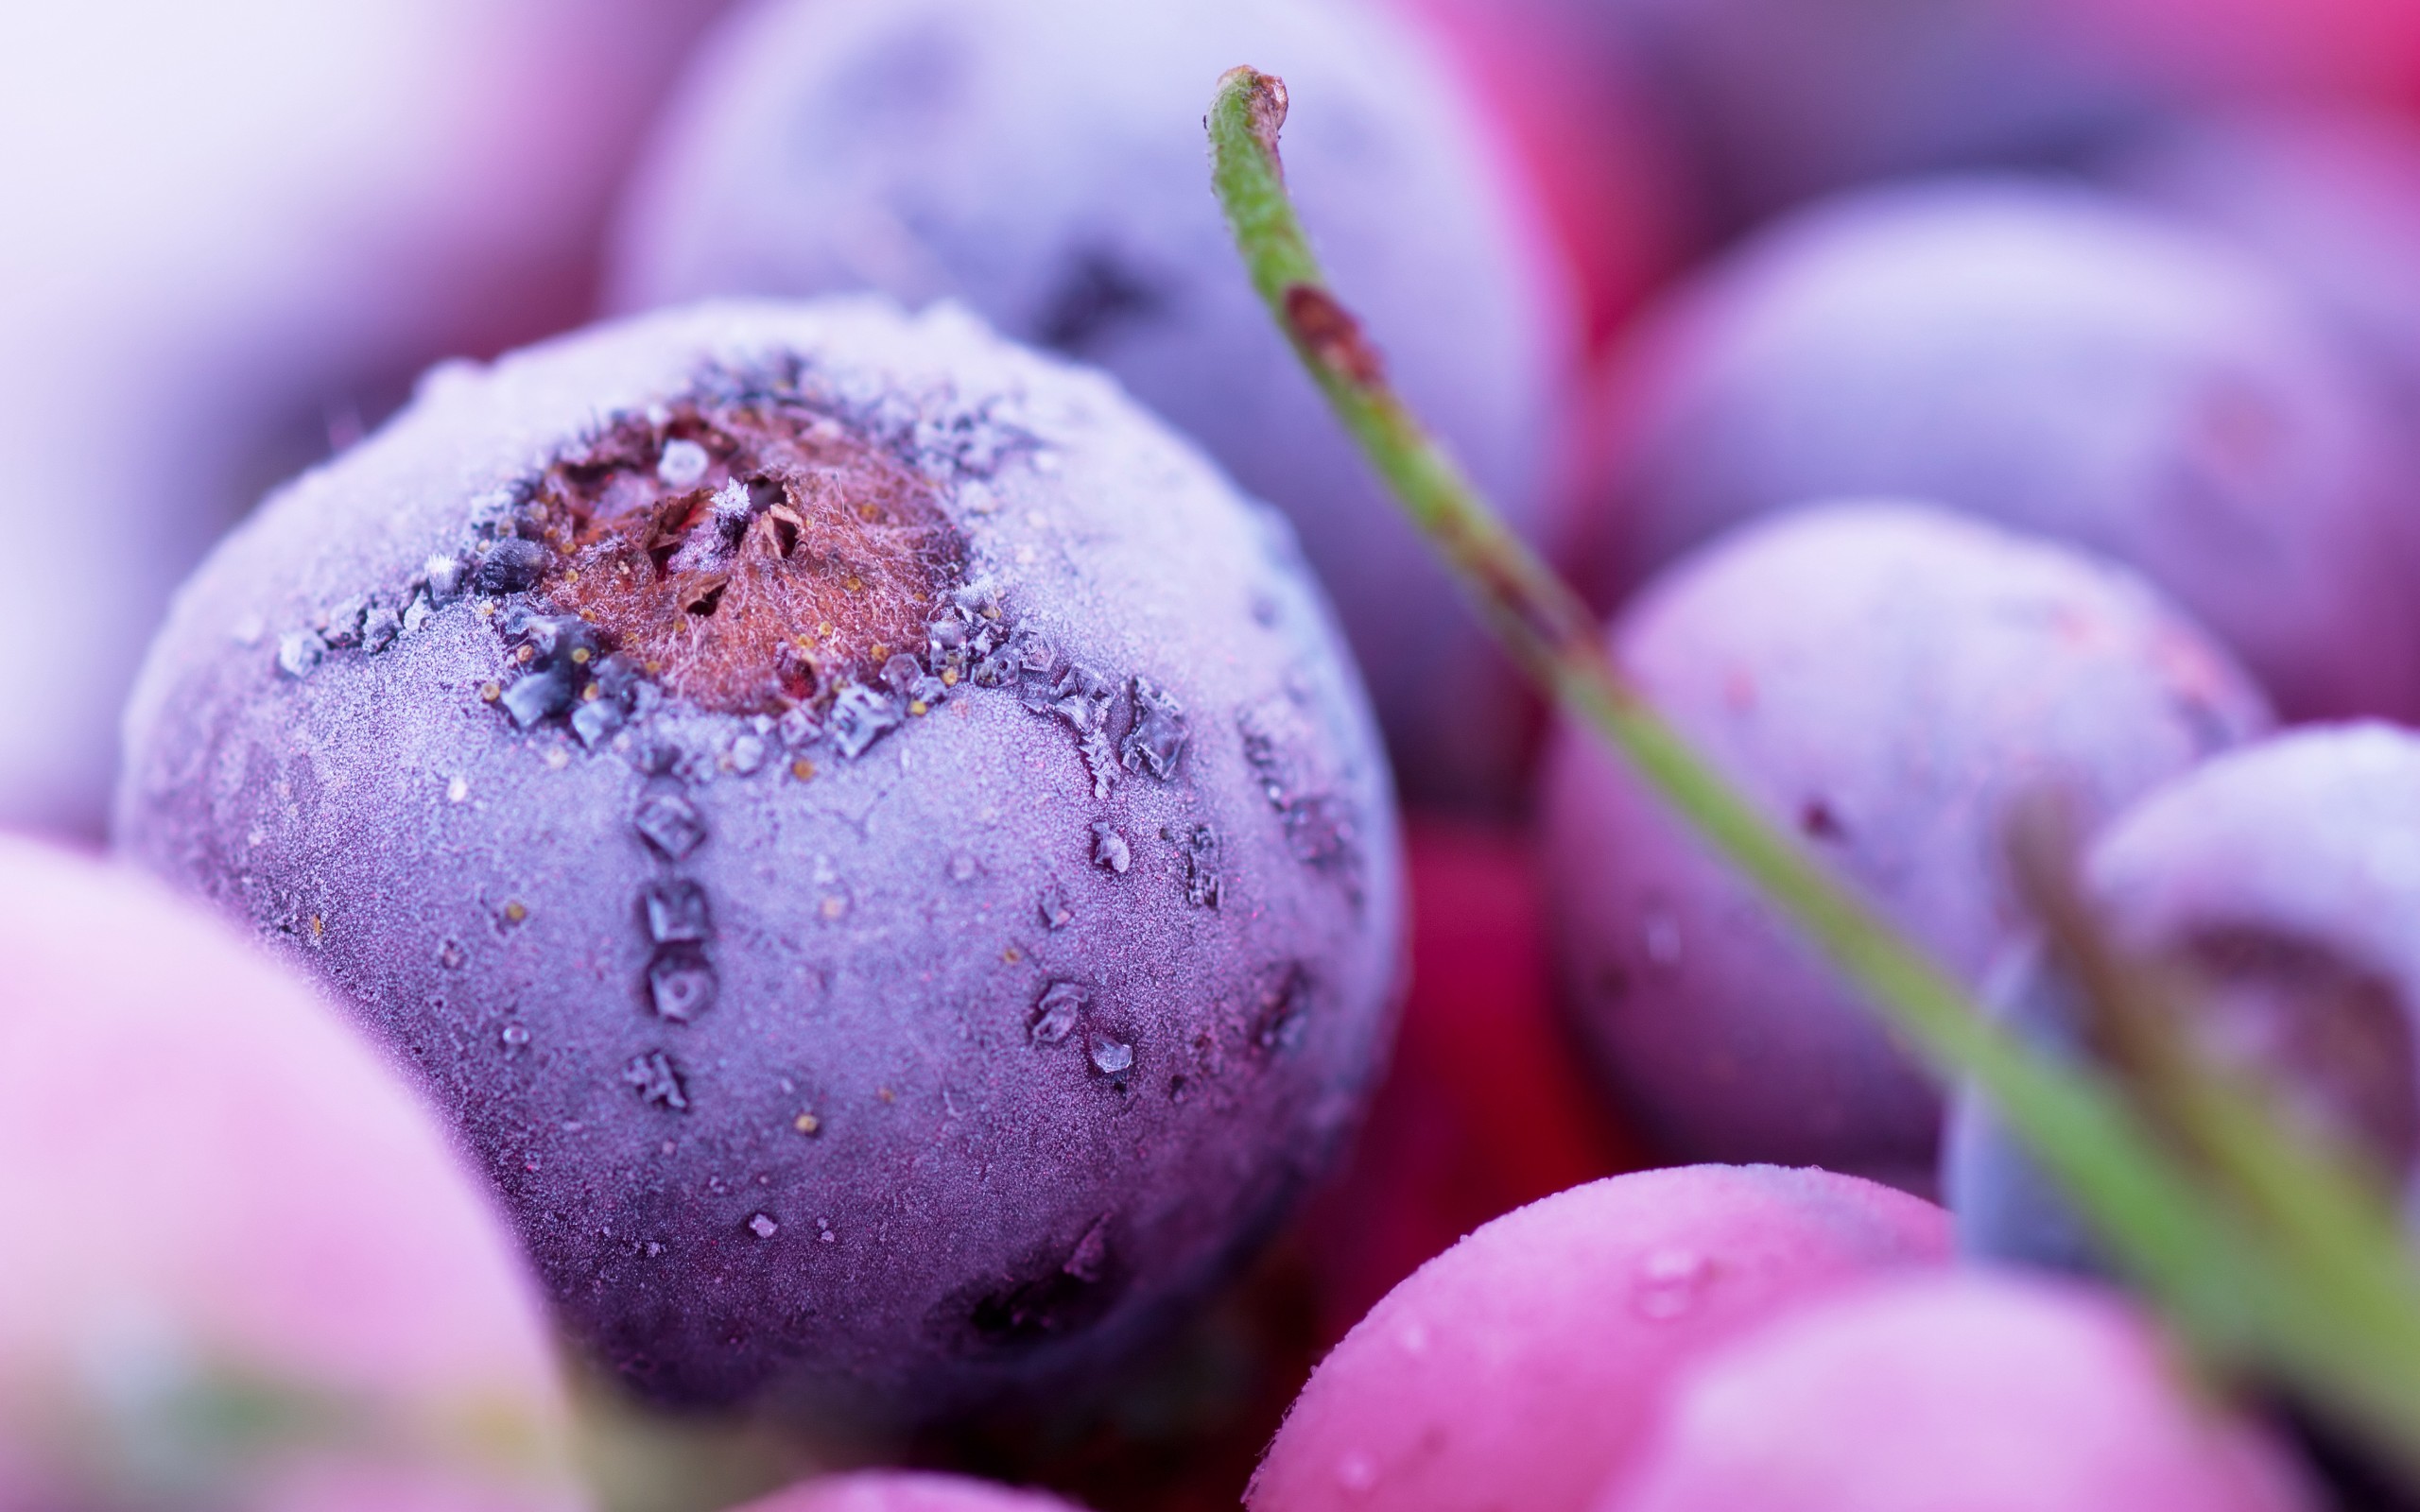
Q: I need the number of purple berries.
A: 5